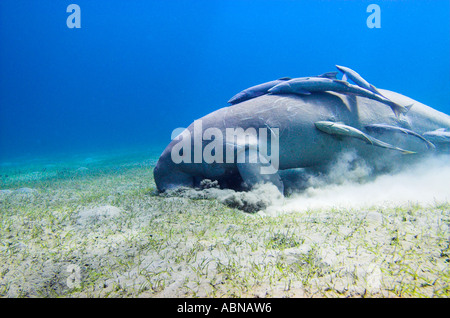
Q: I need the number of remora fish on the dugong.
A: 6